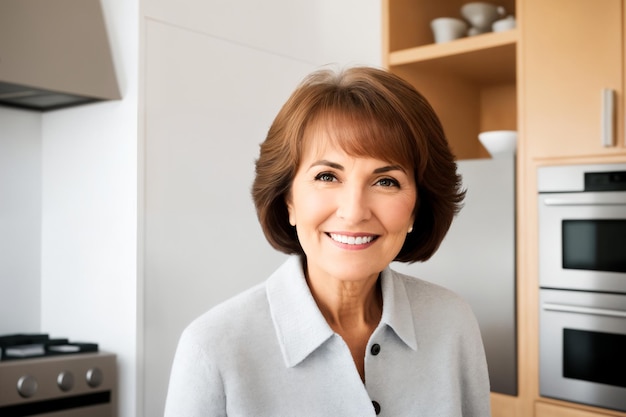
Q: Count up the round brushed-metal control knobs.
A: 3